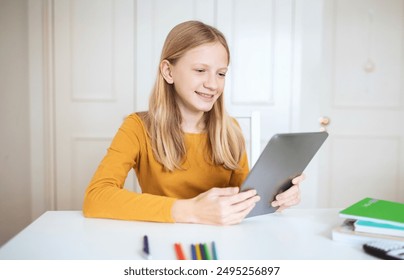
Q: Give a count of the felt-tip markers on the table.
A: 7